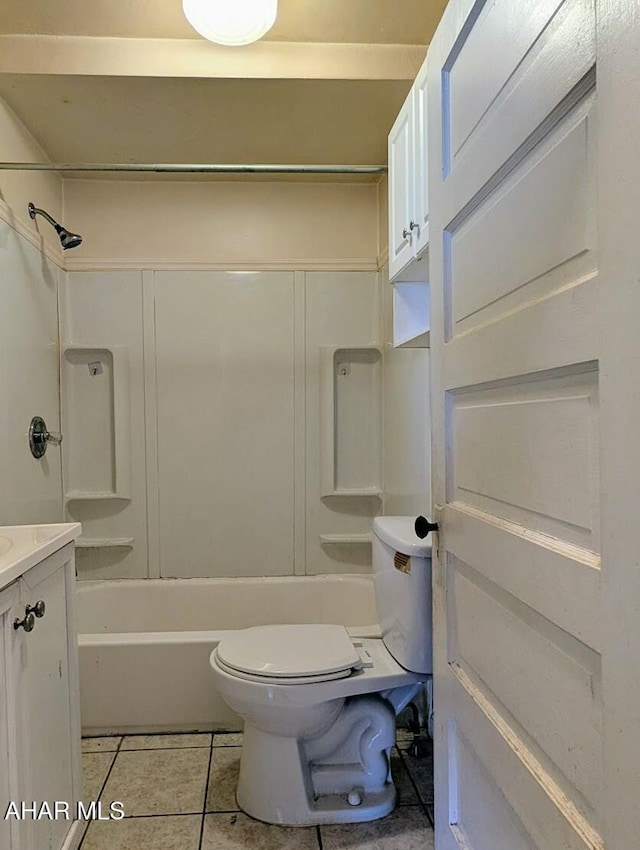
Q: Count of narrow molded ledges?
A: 4